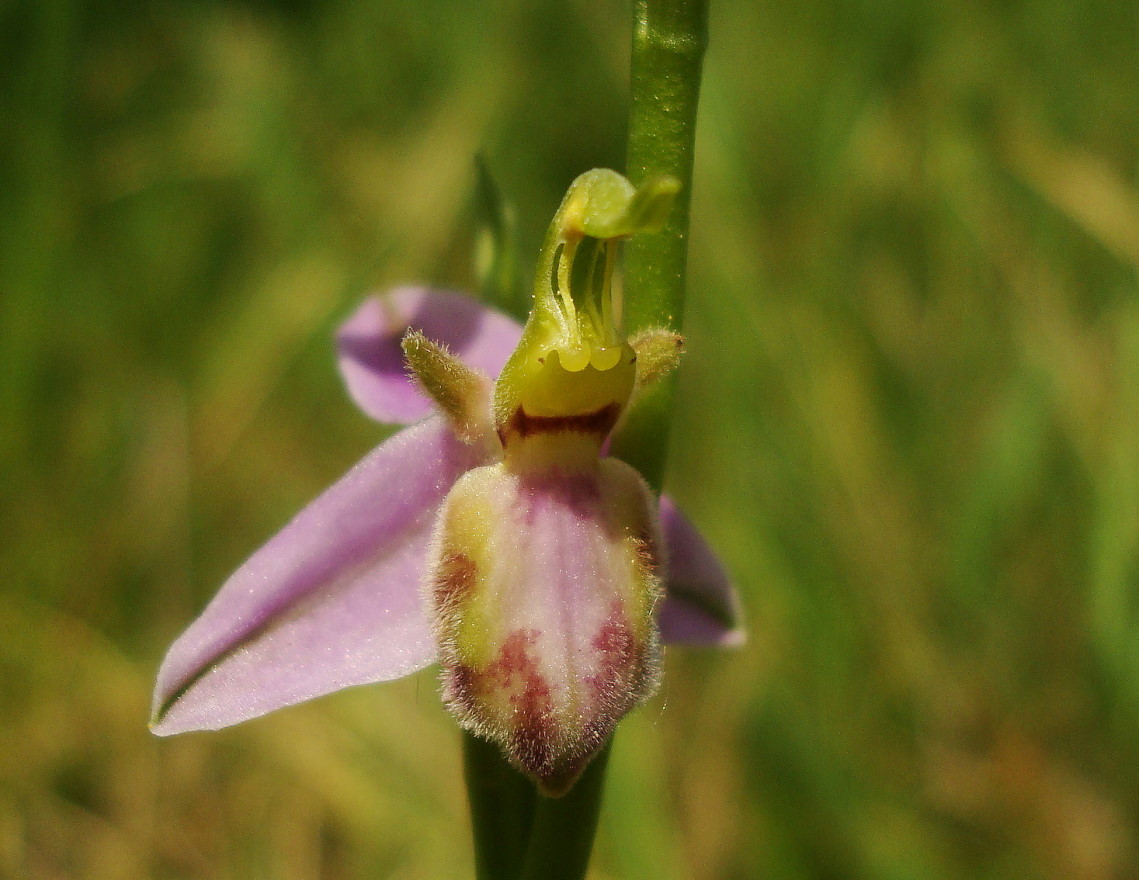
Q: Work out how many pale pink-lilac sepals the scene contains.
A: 3